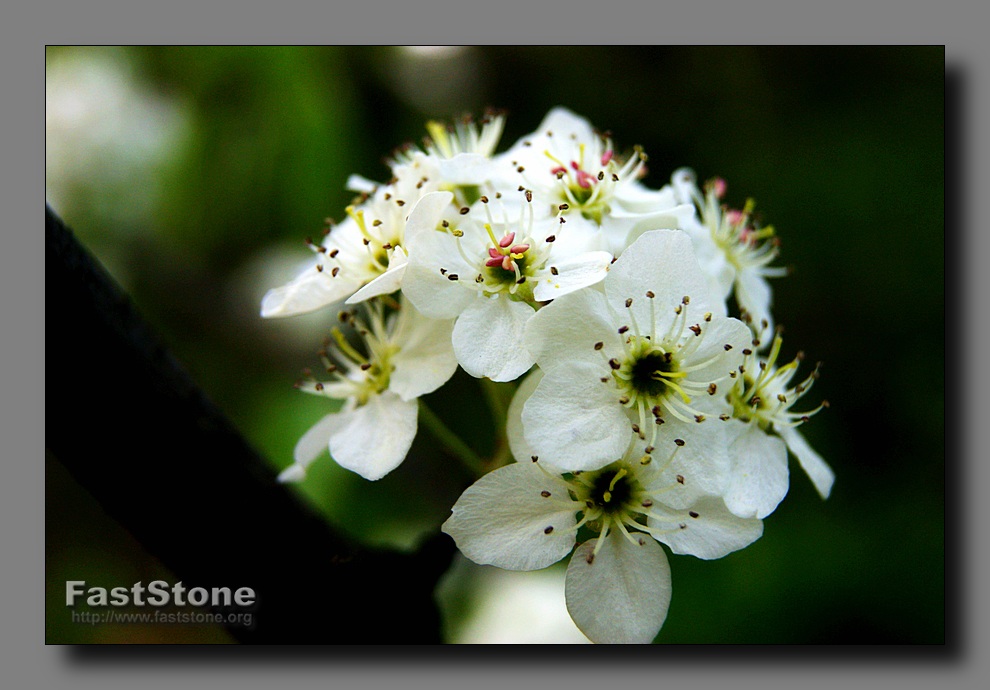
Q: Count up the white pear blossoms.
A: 9